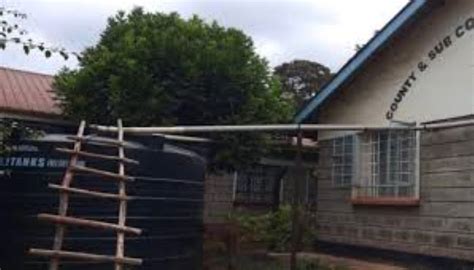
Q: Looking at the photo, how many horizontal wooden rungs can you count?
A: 6